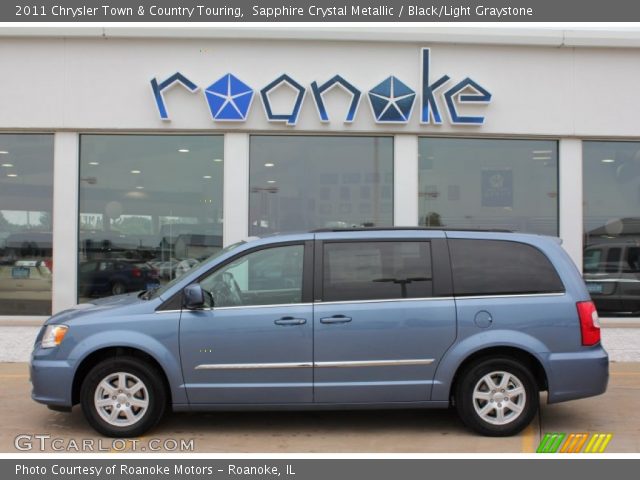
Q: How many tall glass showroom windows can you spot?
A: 5